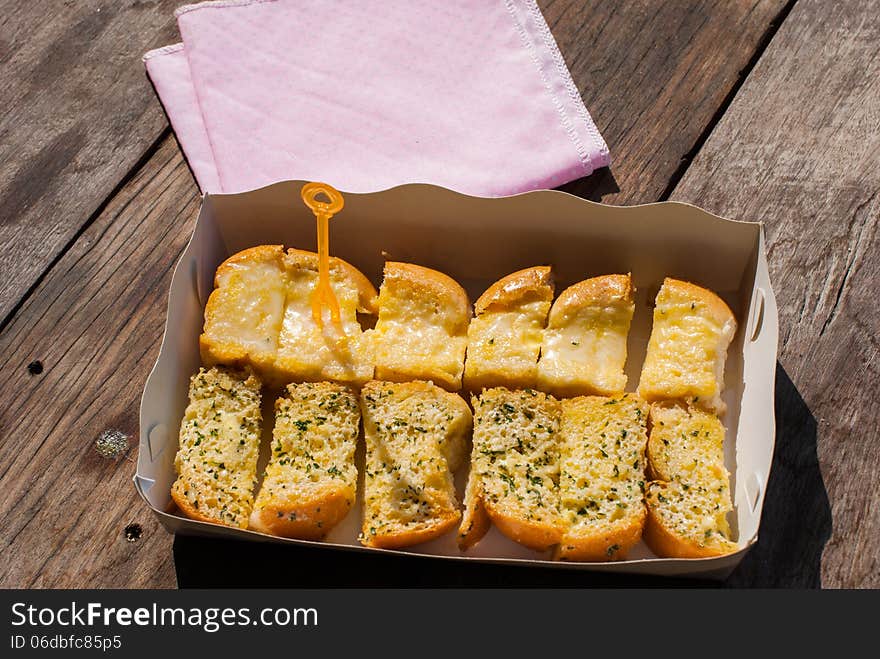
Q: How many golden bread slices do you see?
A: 12